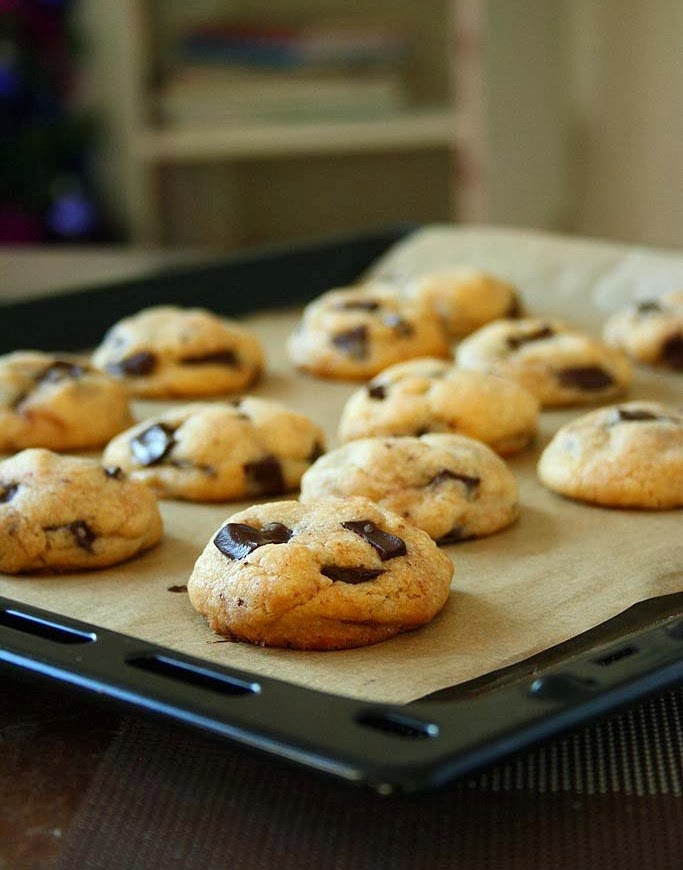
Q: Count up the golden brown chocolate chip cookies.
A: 12